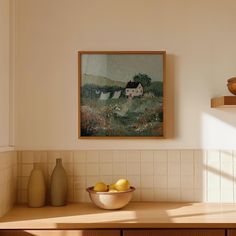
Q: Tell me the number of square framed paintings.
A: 1